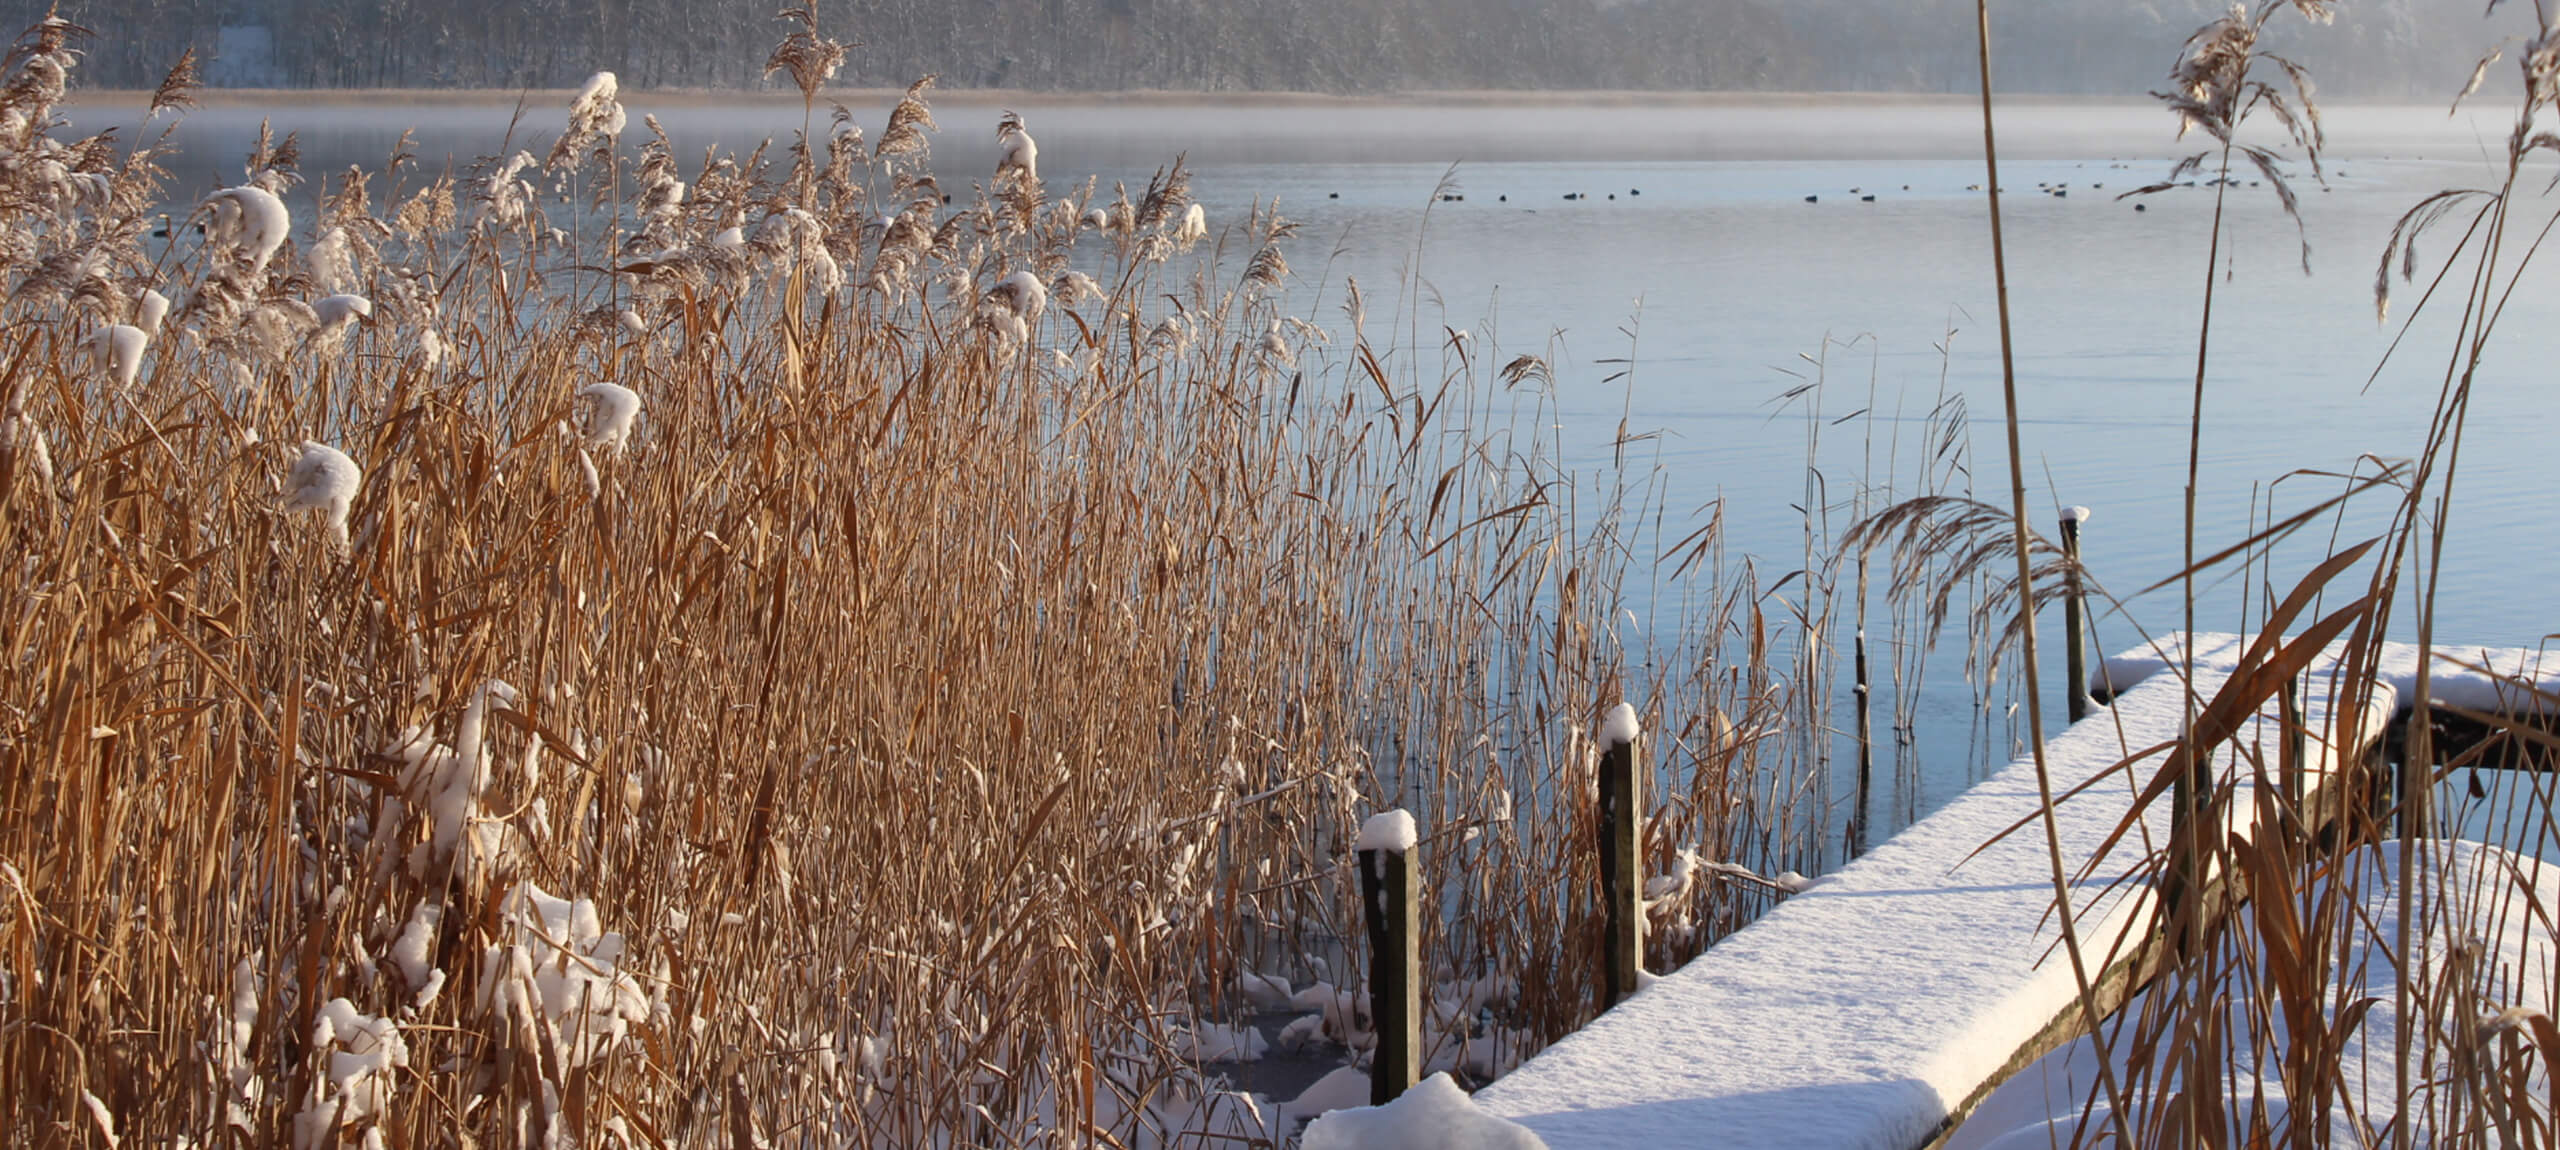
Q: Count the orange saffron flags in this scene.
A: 0